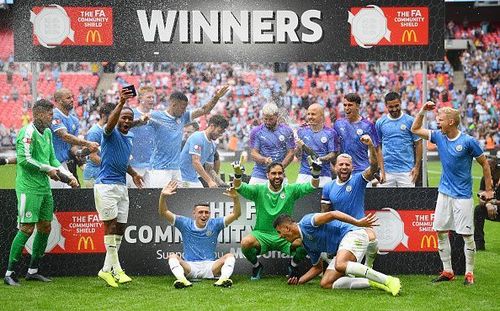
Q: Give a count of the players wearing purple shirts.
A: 3